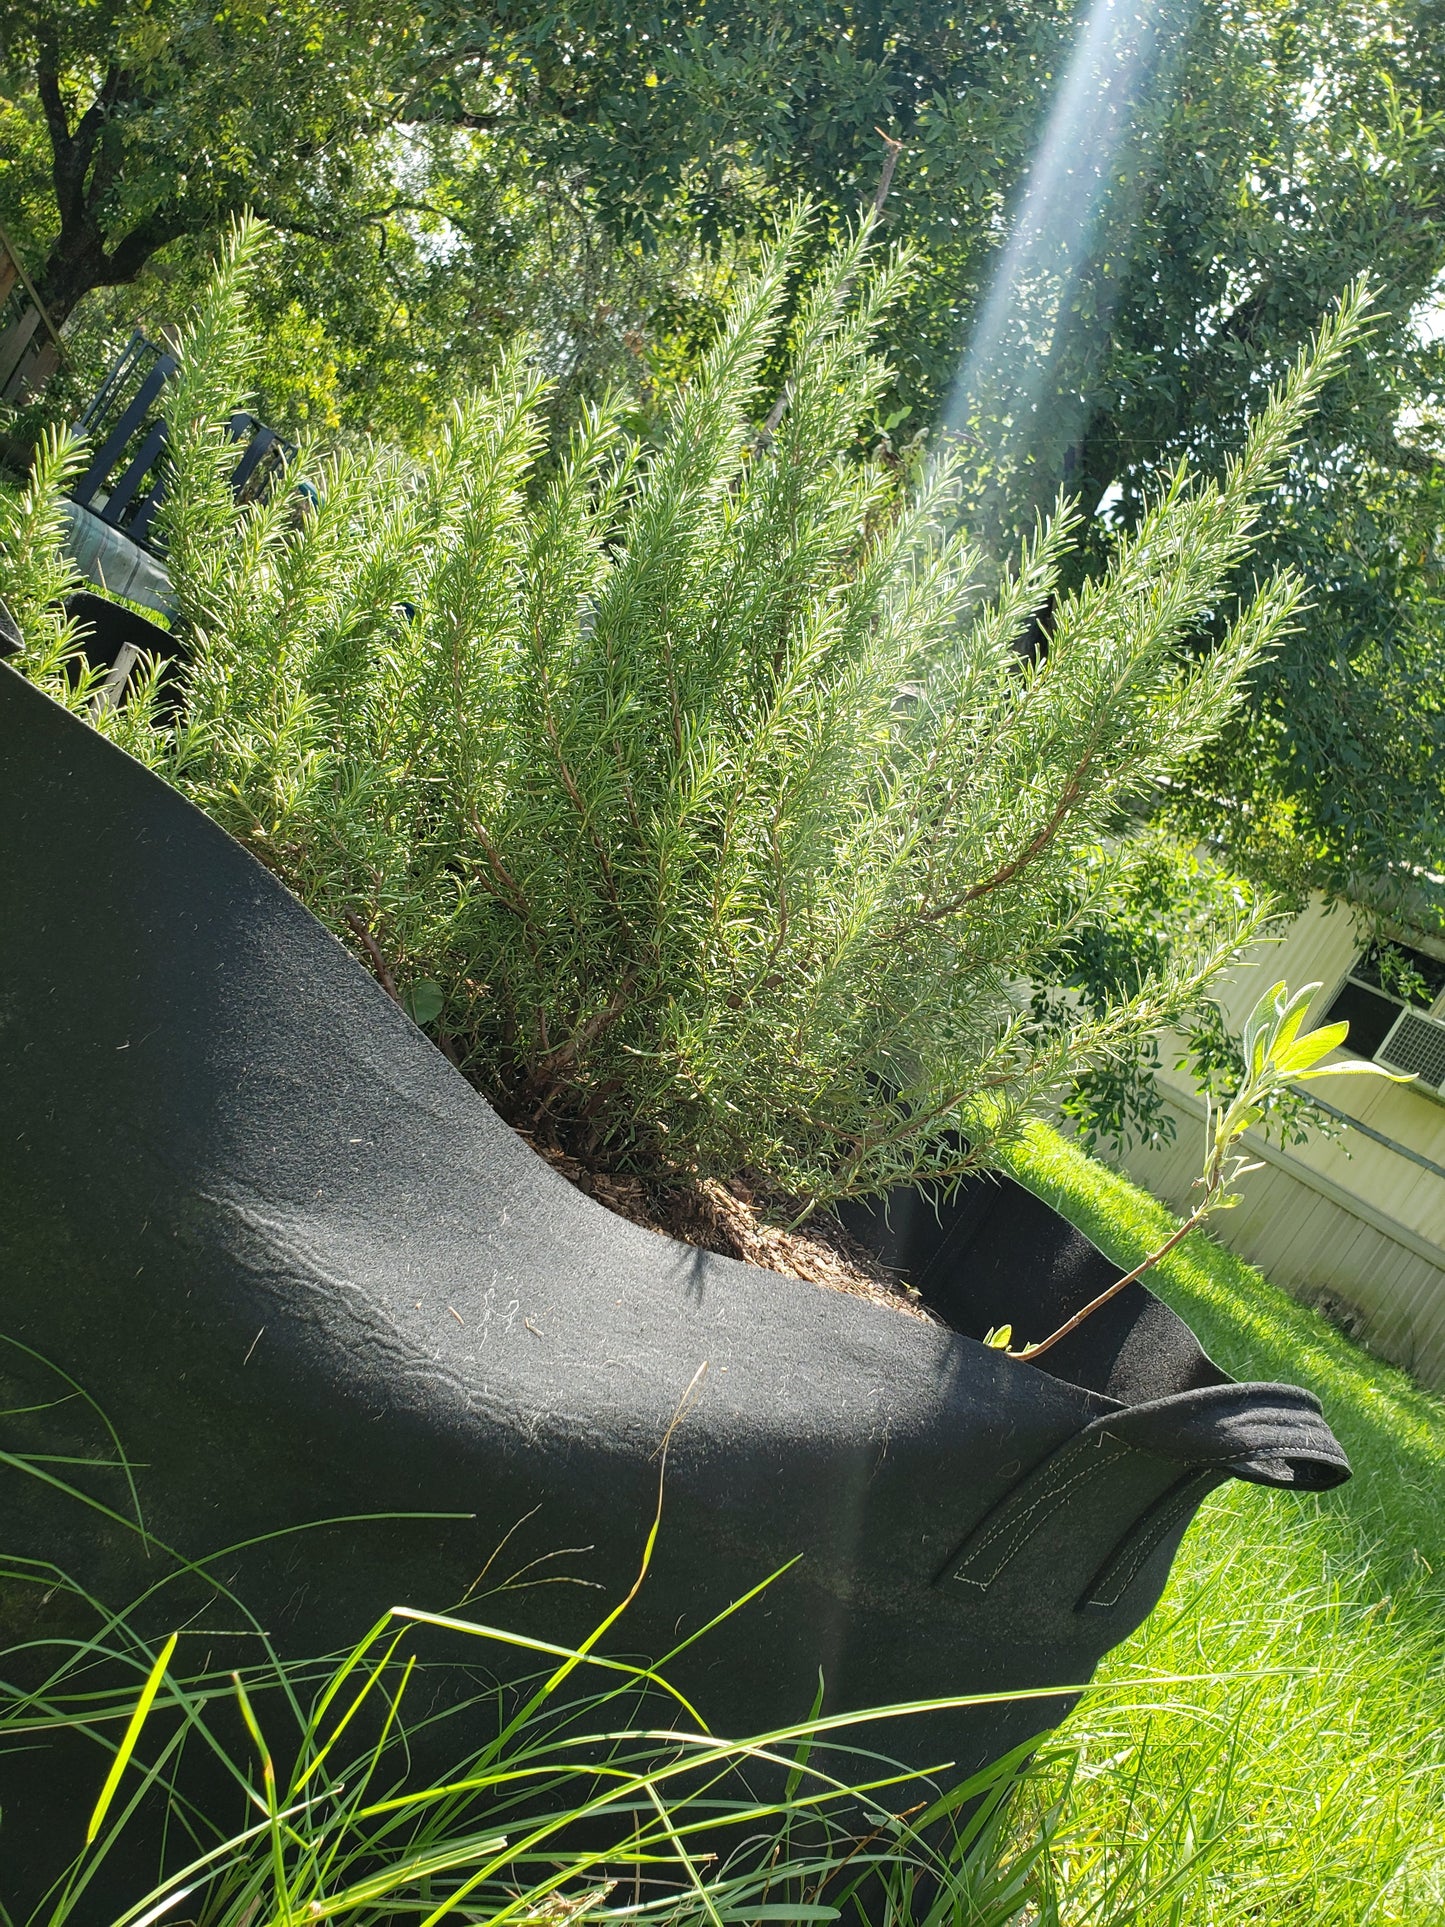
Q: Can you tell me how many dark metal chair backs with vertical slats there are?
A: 1